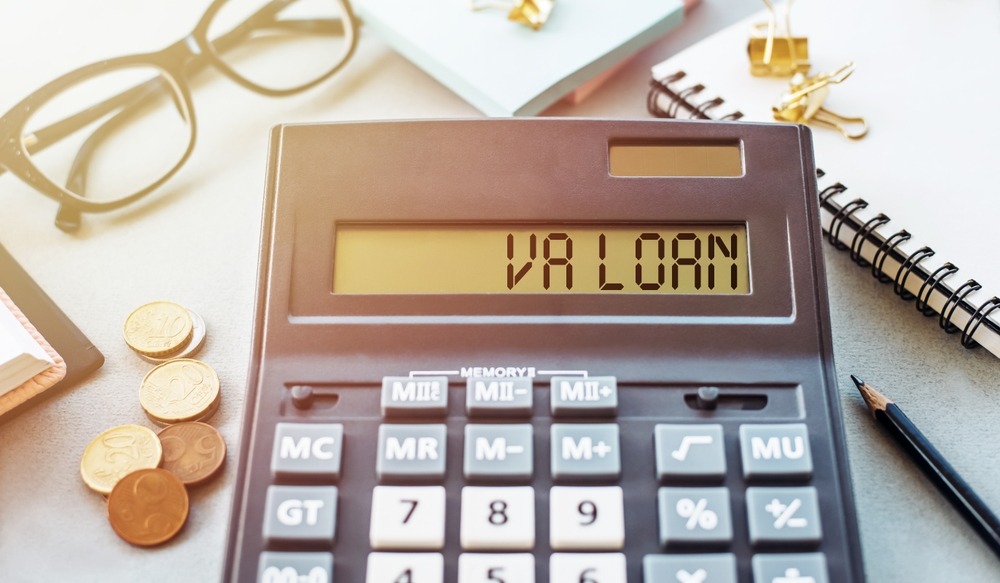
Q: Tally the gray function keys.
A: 15